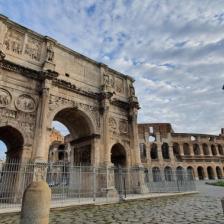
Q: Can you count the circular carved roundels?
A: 4